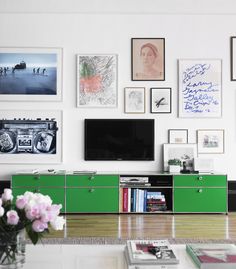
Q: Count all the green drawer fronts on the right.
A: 2